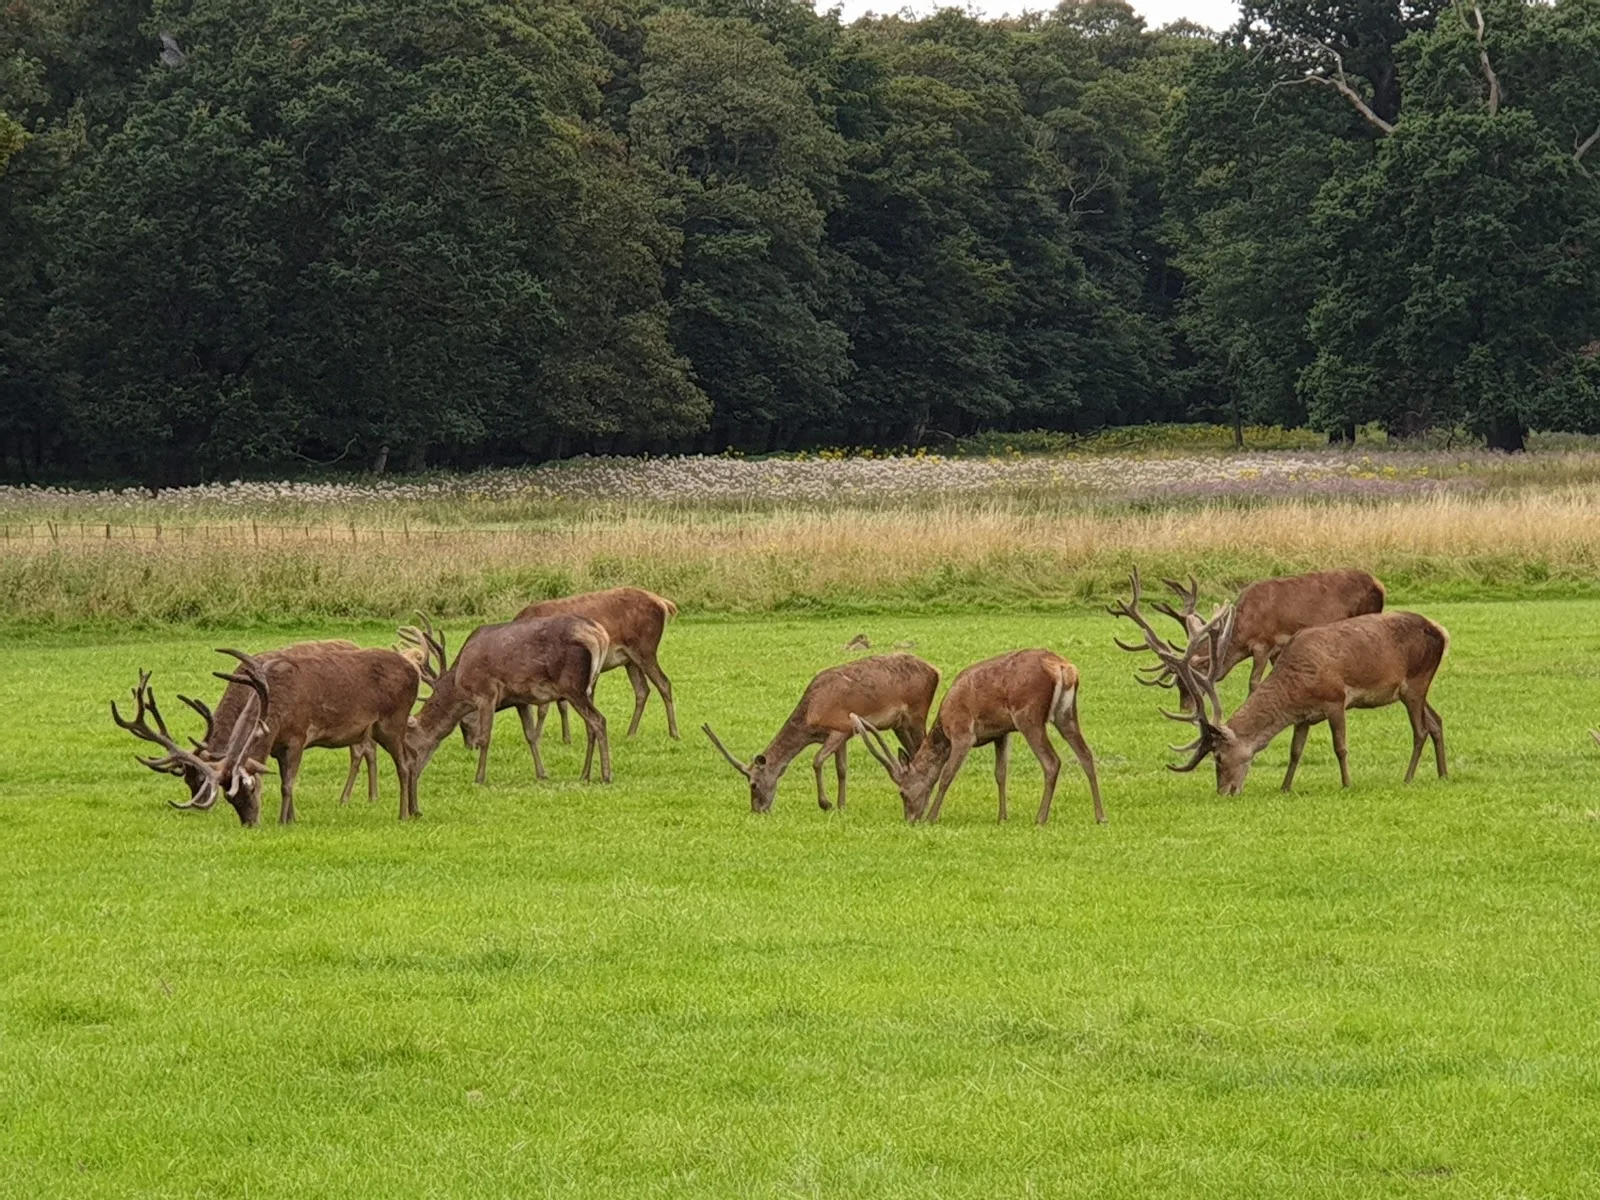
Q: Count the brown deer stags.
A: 8